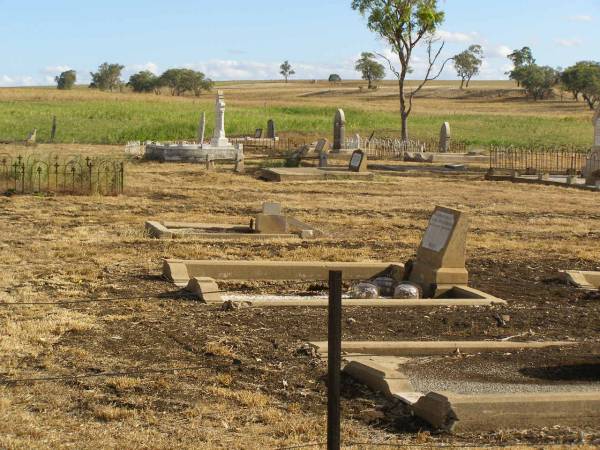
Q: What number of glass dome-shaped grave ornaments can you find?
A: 3